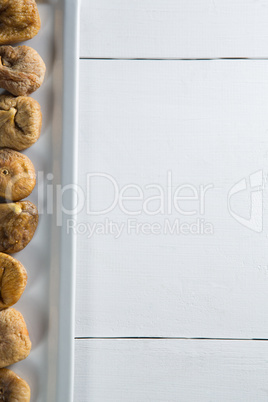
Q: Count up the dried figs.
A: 8